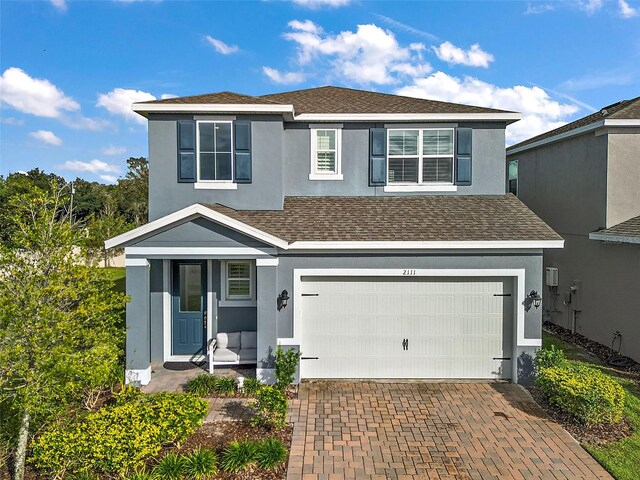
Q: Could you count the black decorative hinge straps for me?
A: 4